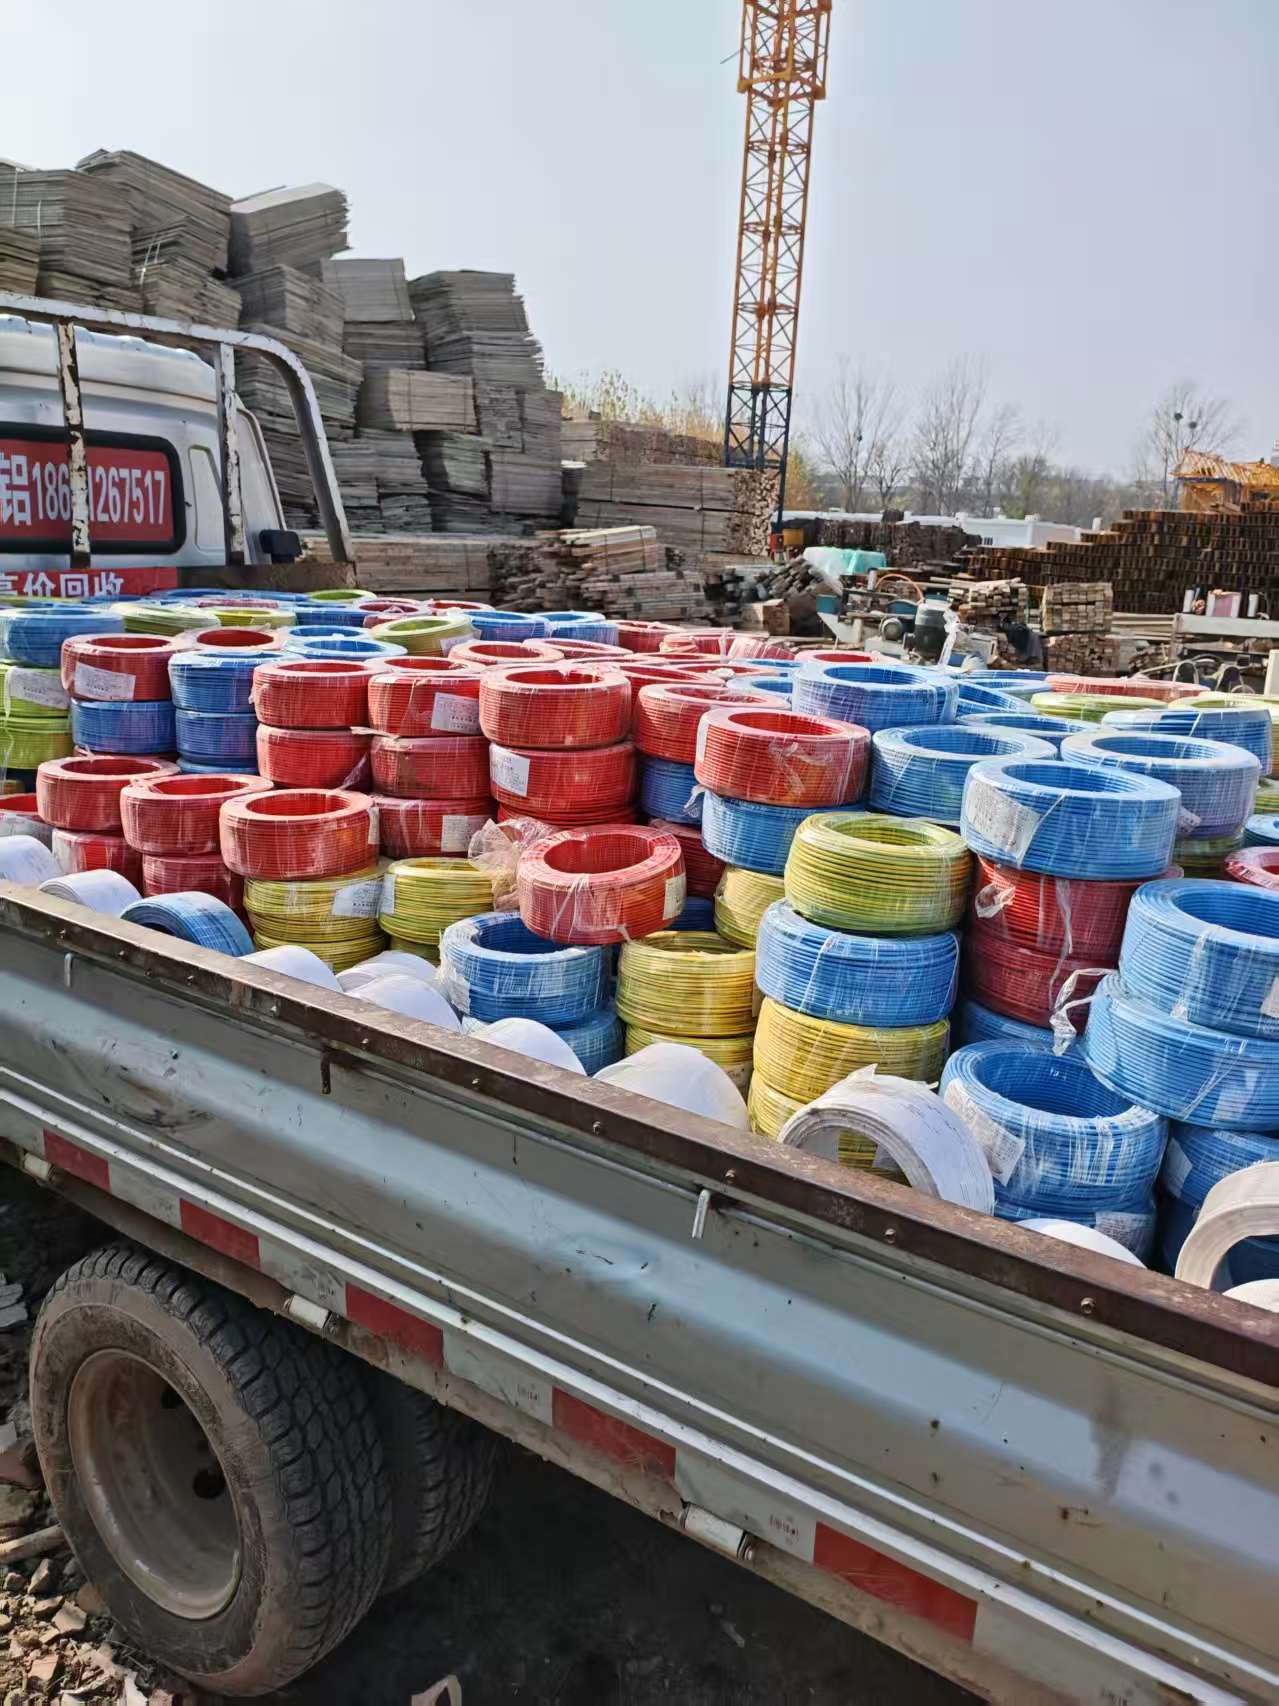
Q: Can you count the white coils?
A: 11